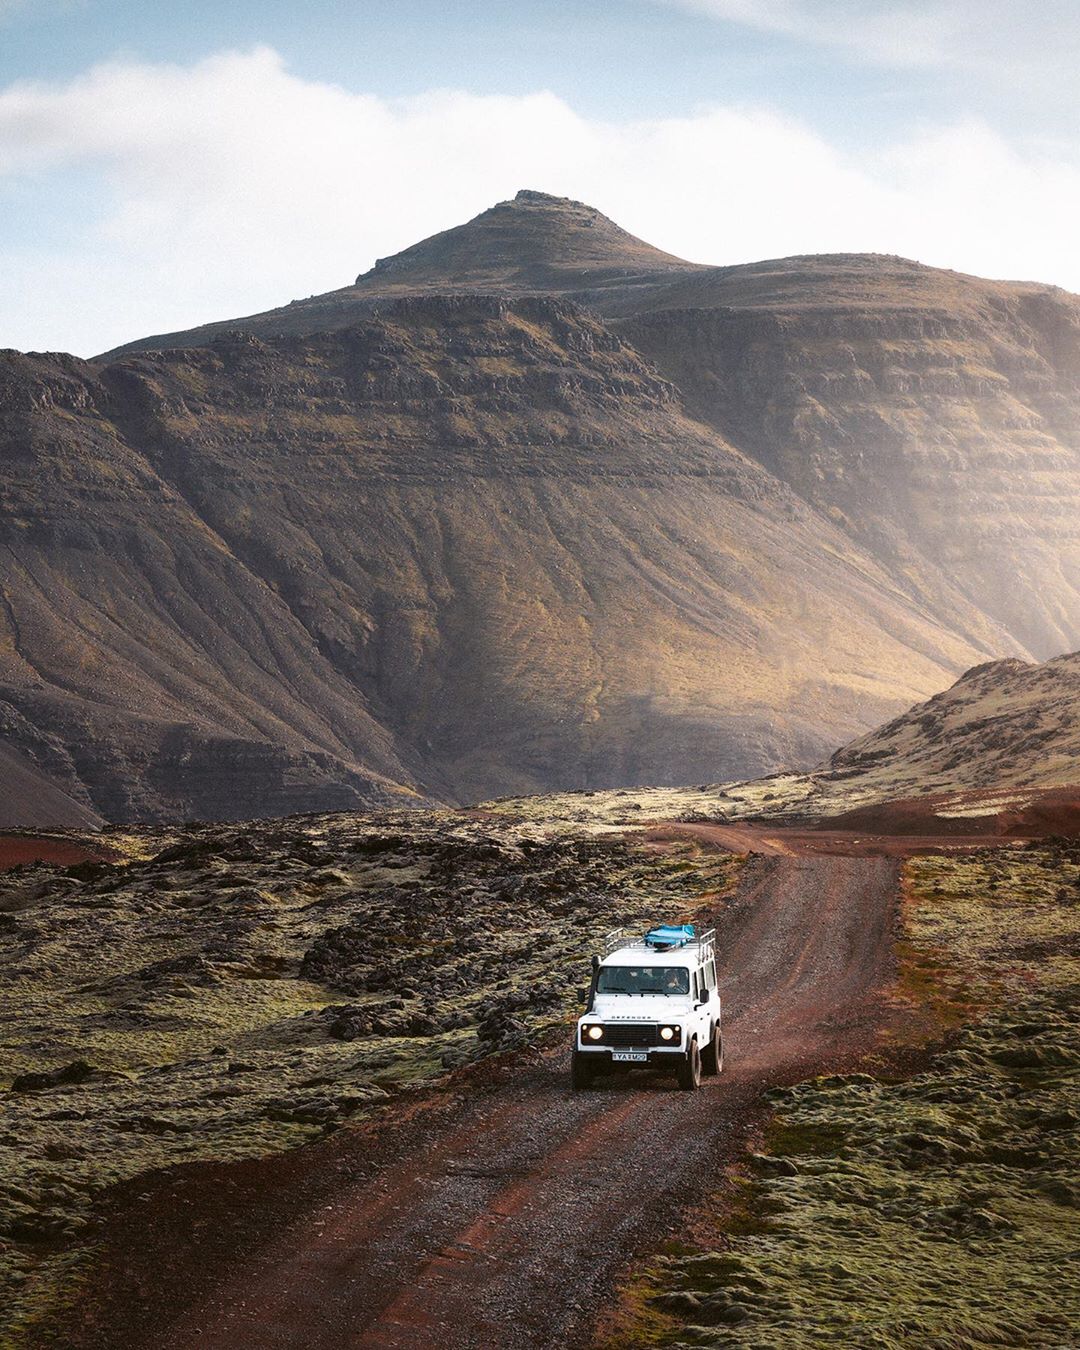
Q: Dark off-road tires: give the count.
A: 3